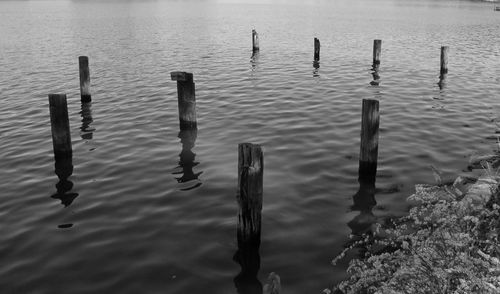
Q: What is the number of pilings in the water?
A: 9